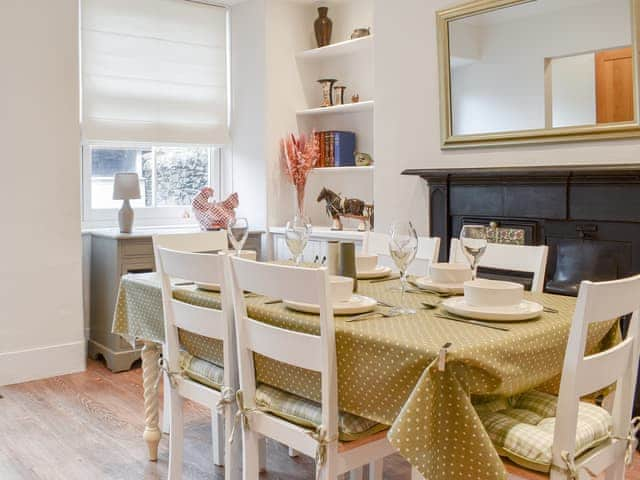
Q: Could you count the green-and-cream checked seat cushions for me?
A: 3